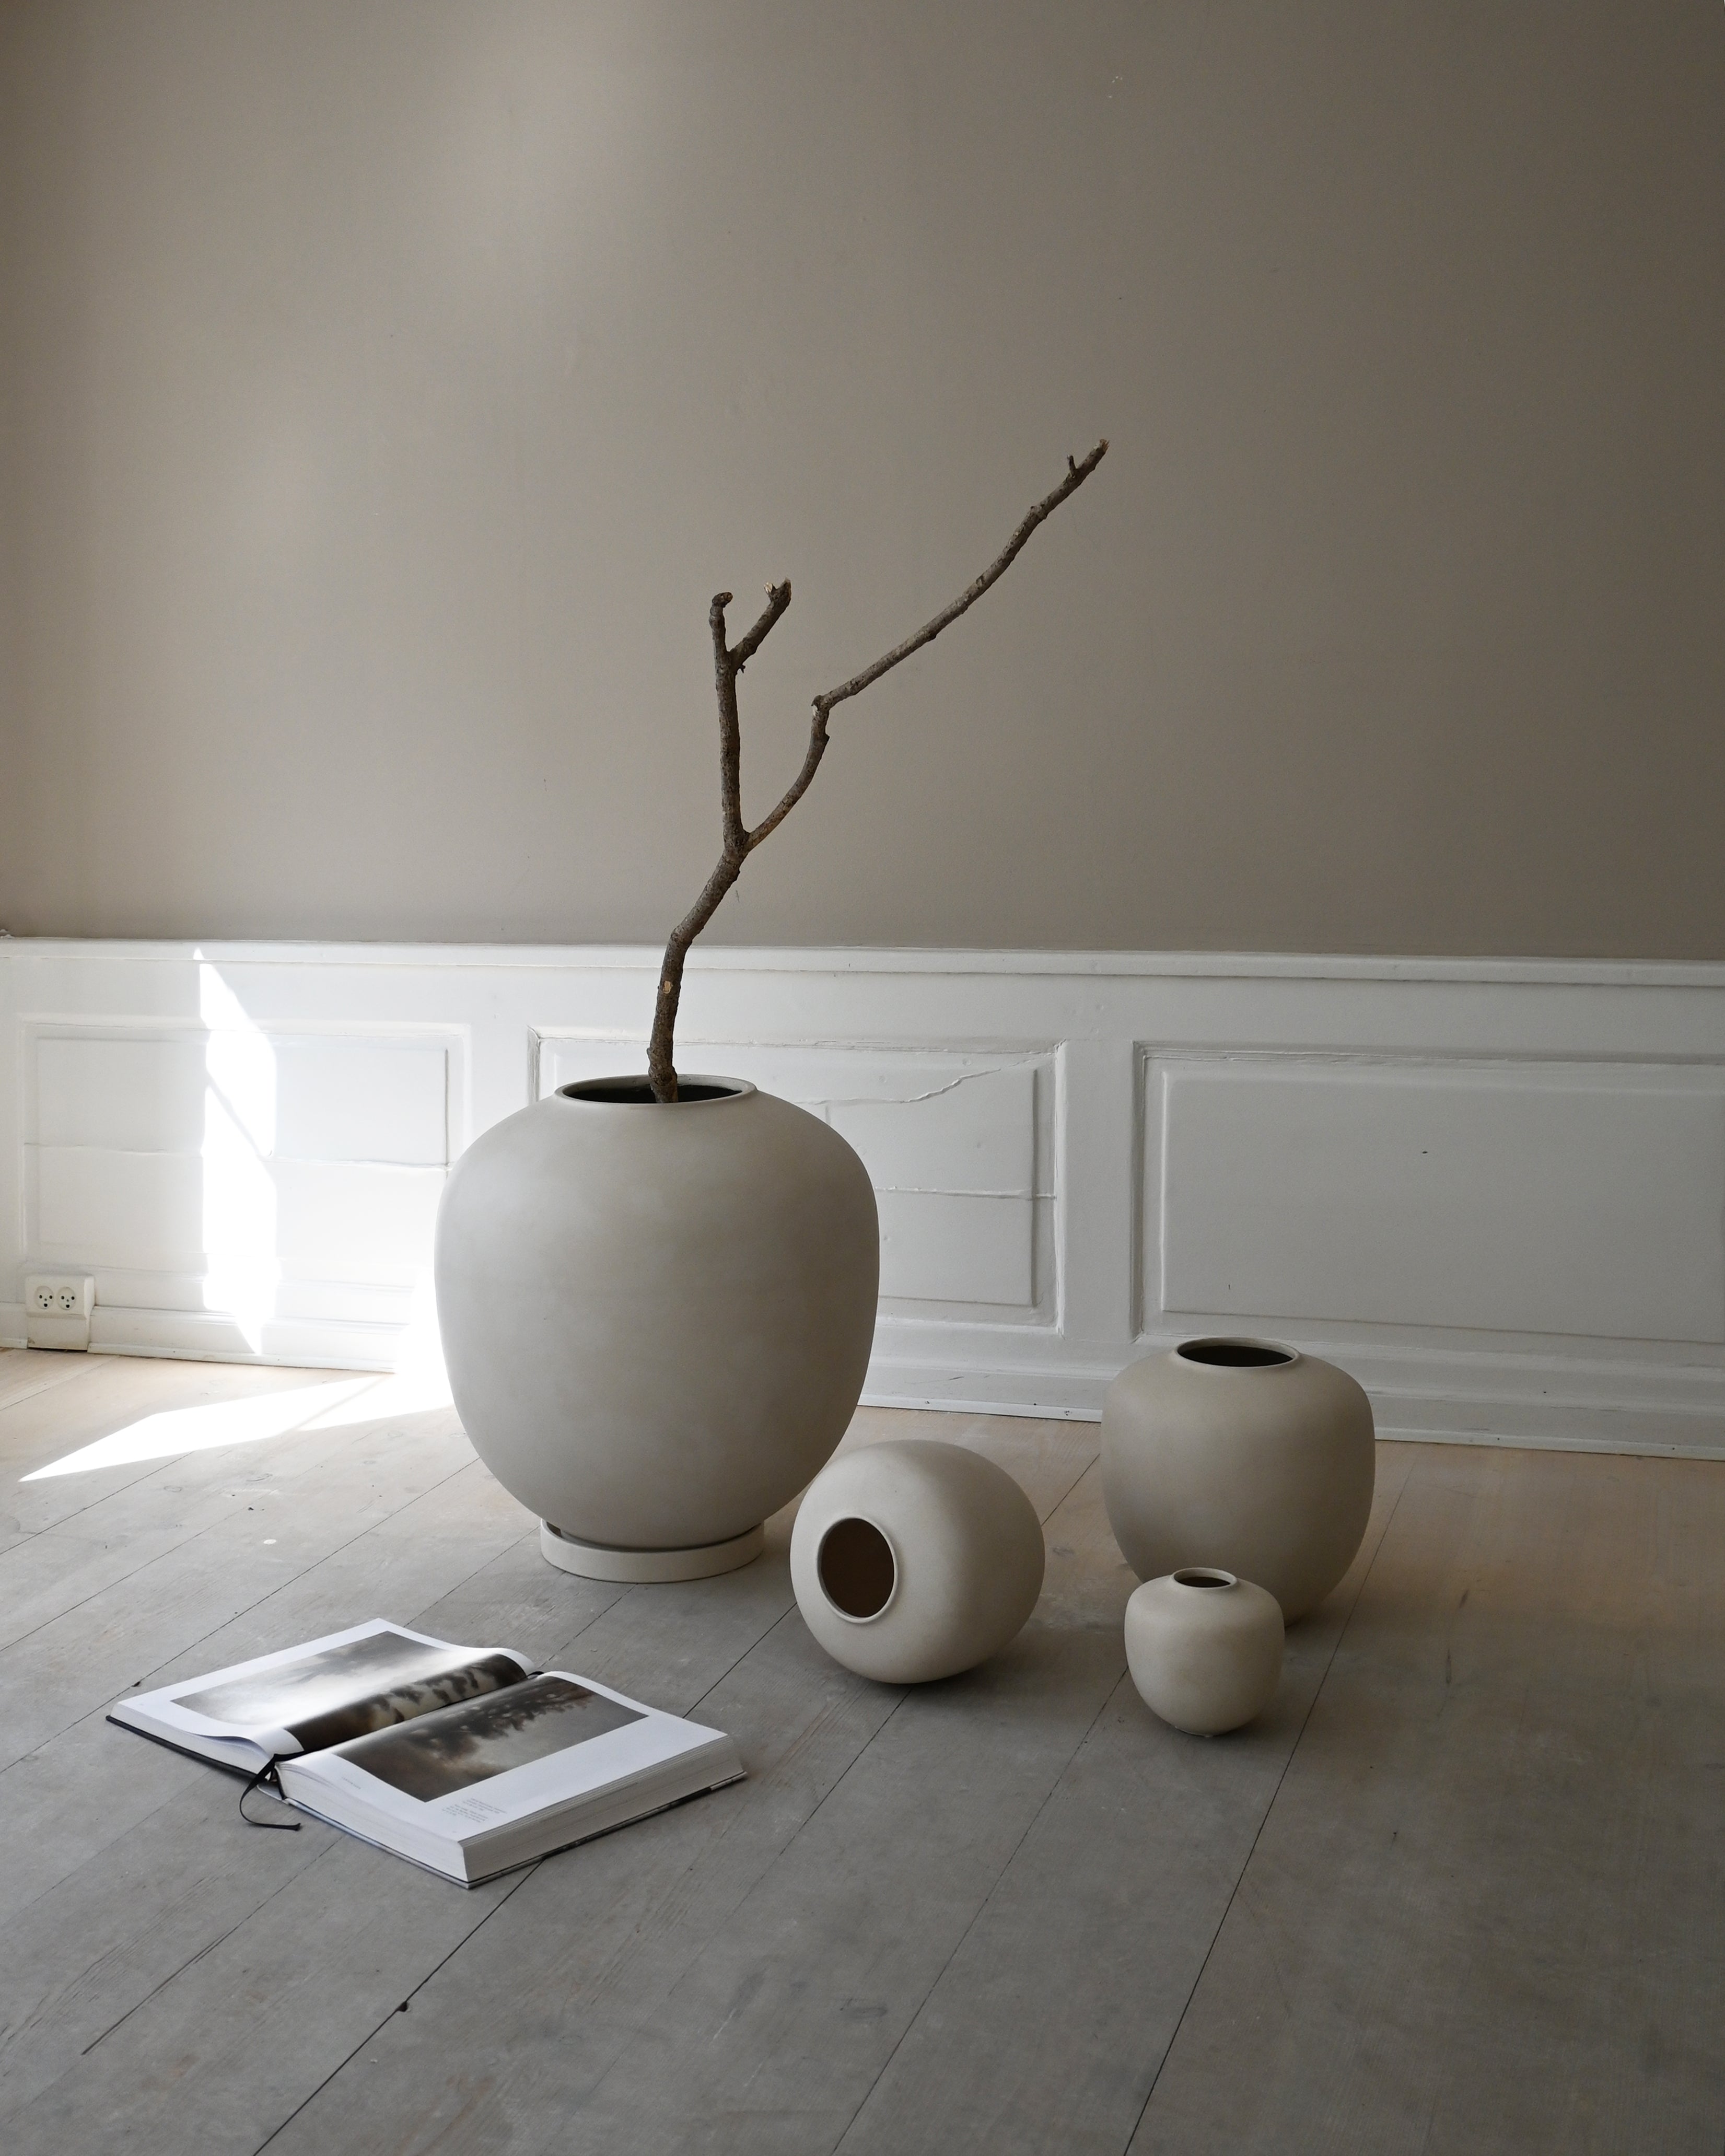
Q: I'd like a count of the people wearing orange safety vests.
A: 0